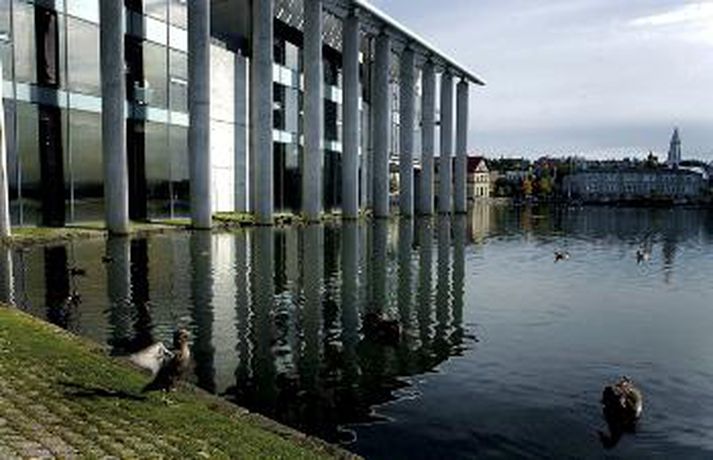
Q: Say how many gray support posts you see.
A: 11